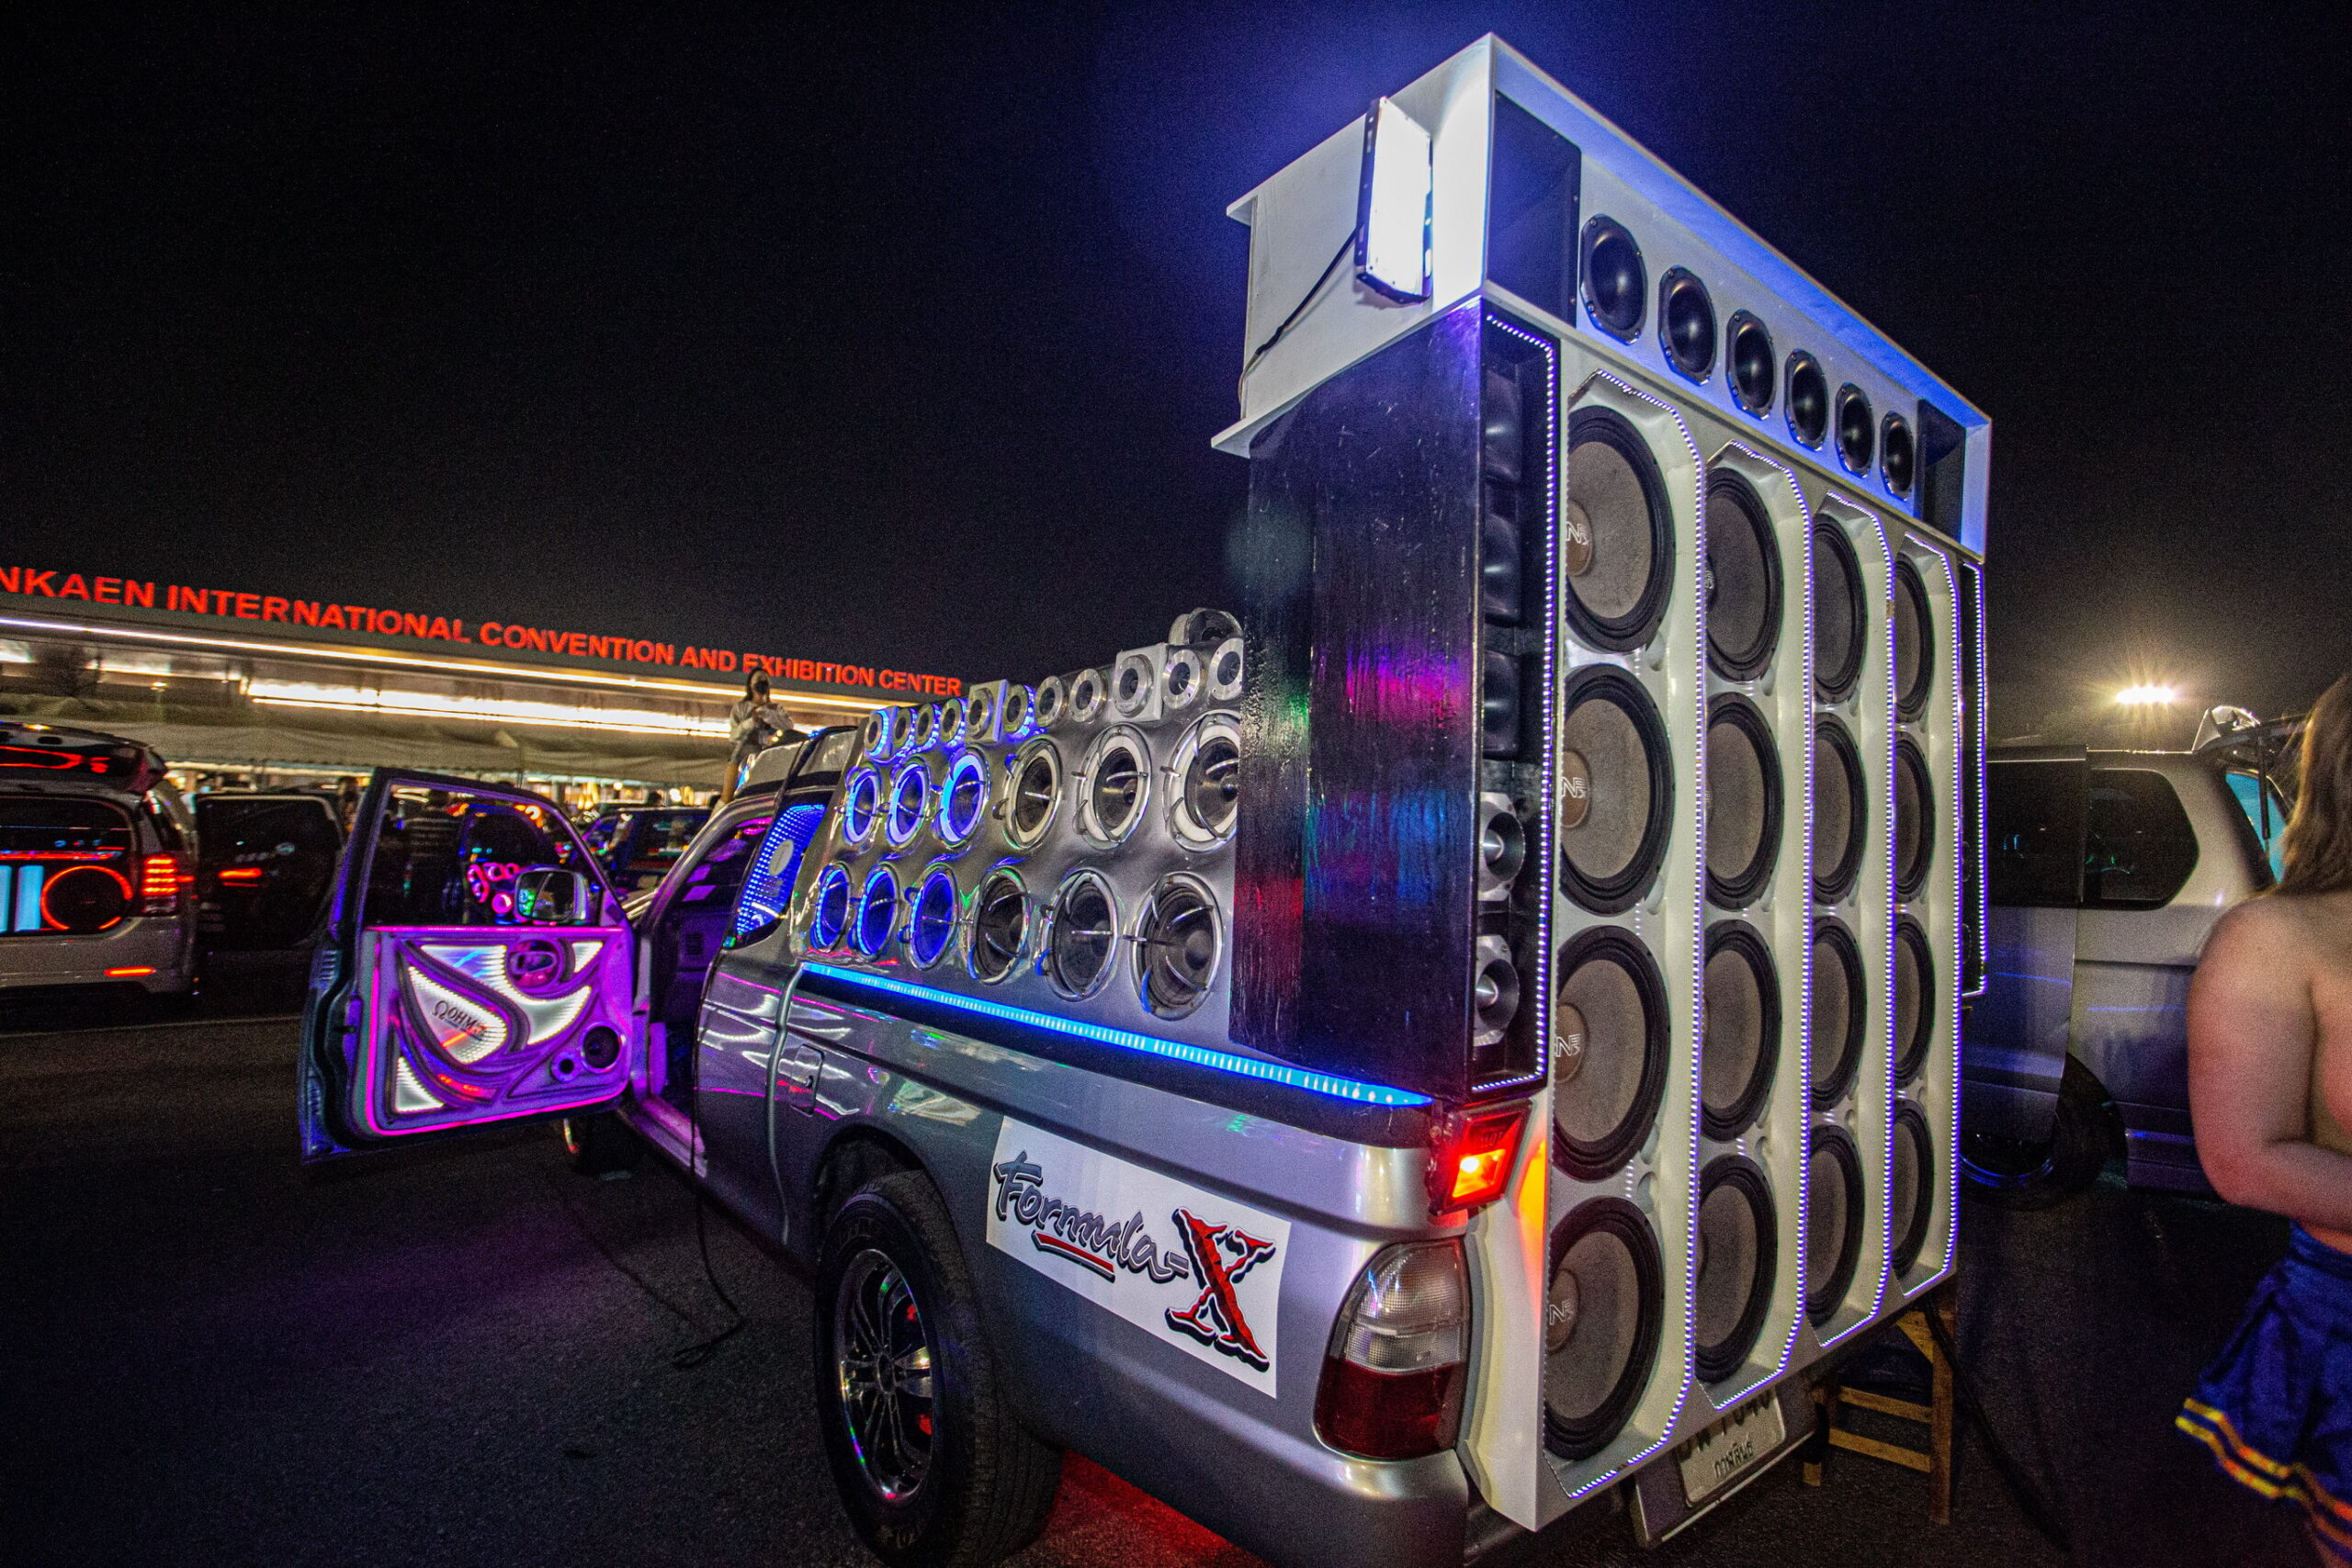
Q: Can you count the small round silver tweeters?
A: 11